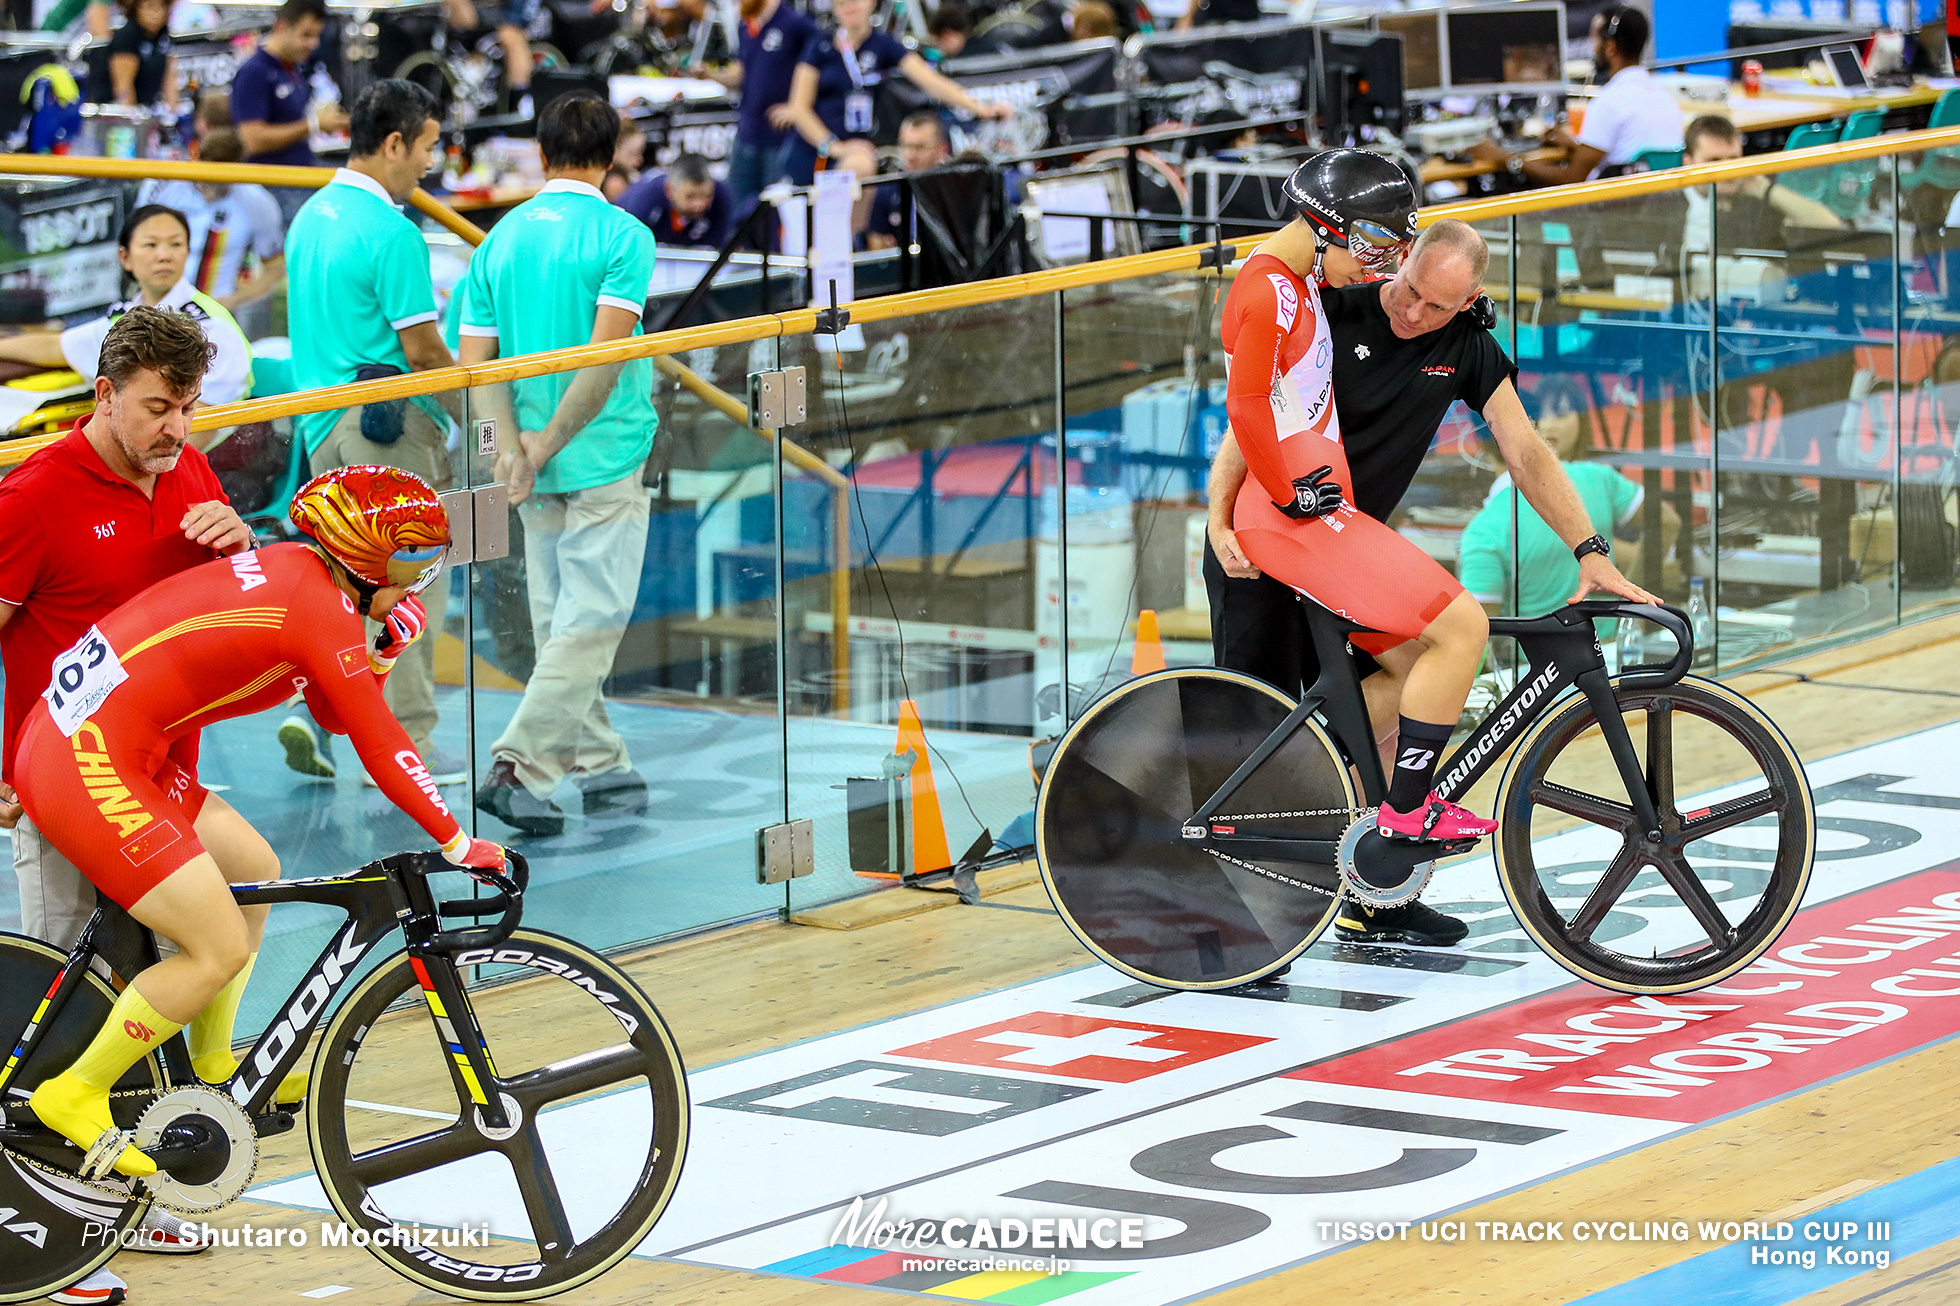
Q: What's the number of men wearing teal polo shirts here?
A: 2